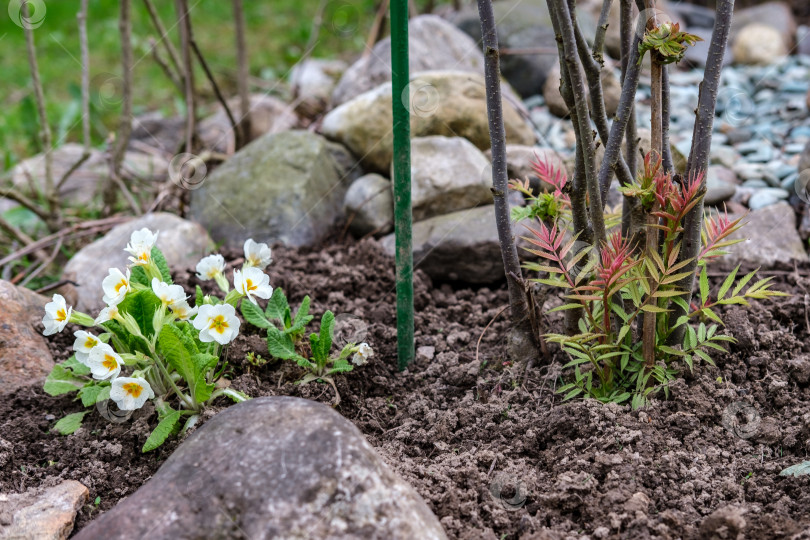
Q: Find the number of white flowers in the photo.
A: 14